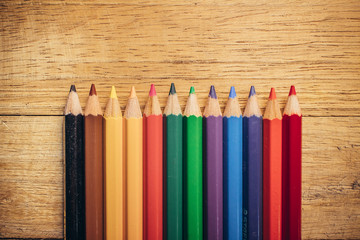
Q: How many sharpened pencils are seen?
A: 12